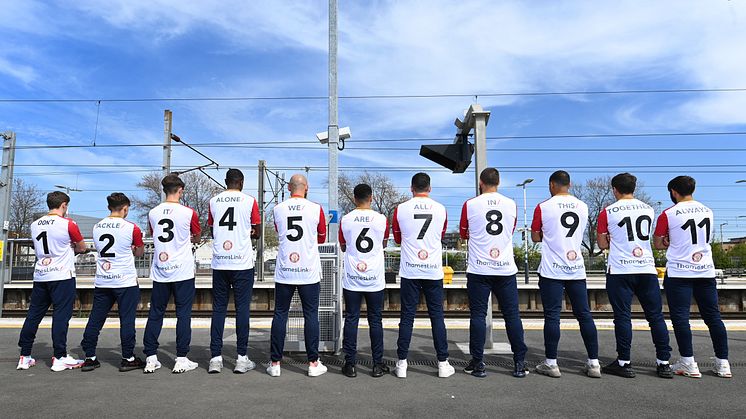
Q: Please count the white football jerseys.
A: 11